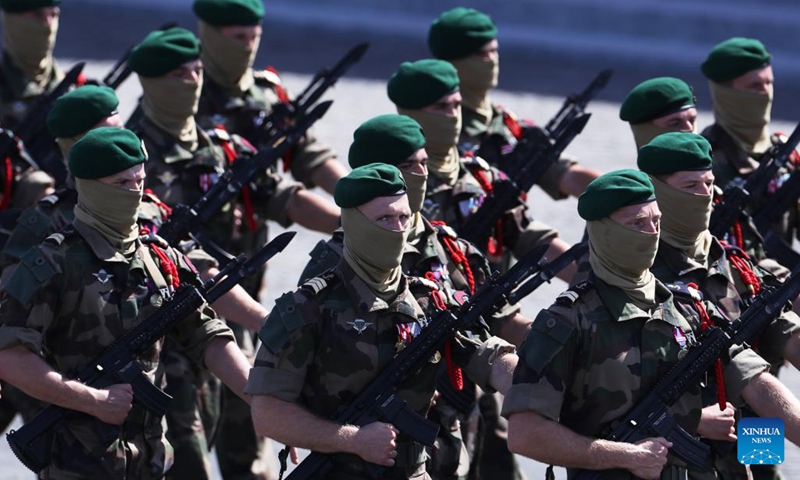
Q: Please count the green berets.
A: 13